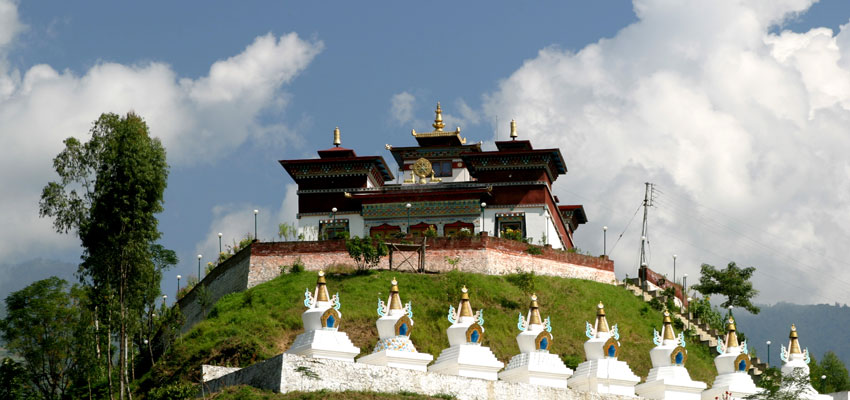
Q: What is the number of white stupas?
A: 8